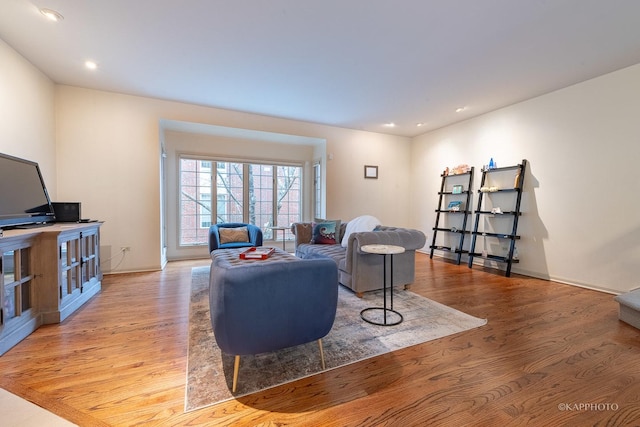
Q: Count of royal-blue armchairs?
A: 2